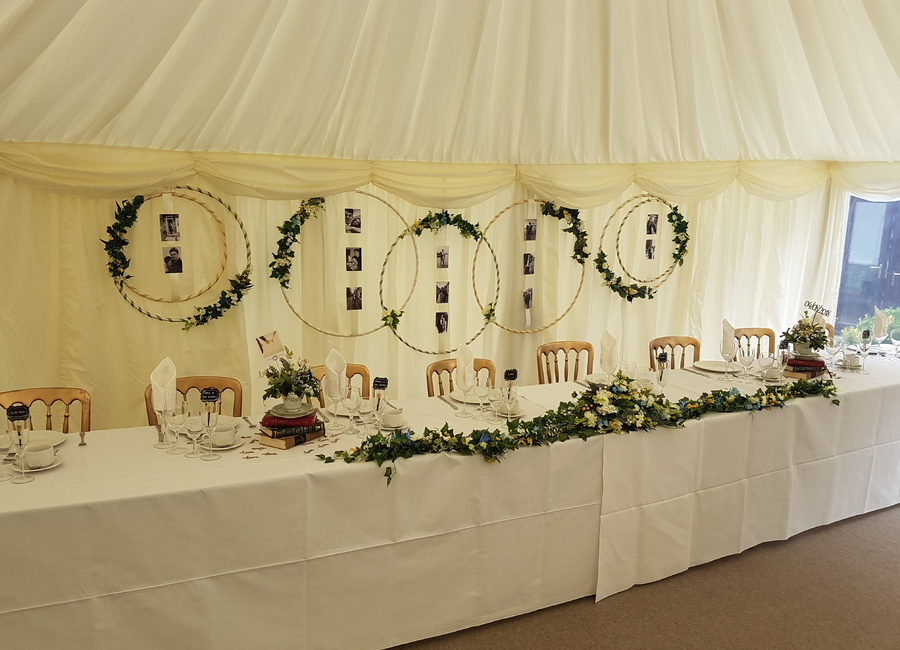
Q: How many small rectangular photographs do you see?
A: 13